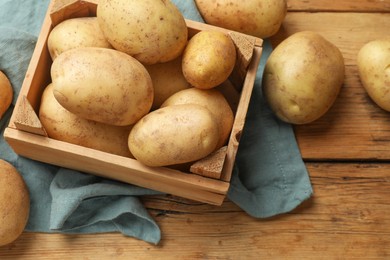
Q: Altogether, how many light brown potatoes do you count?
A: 13